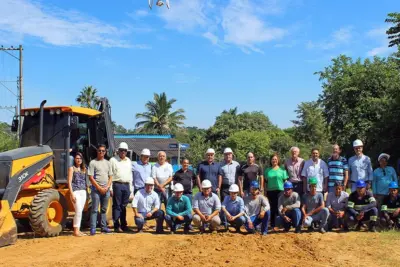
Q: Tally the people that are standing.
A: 15